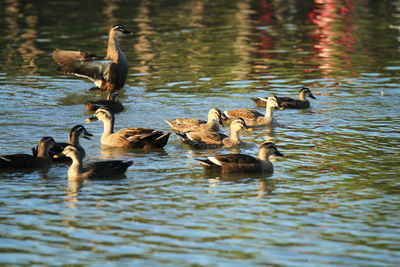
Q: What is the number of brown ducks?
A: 11